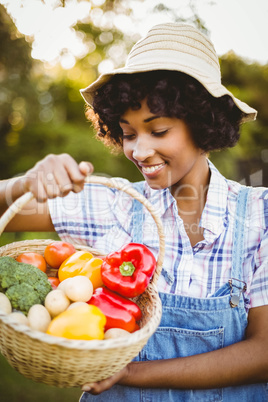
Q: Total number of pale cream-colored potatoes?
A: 8